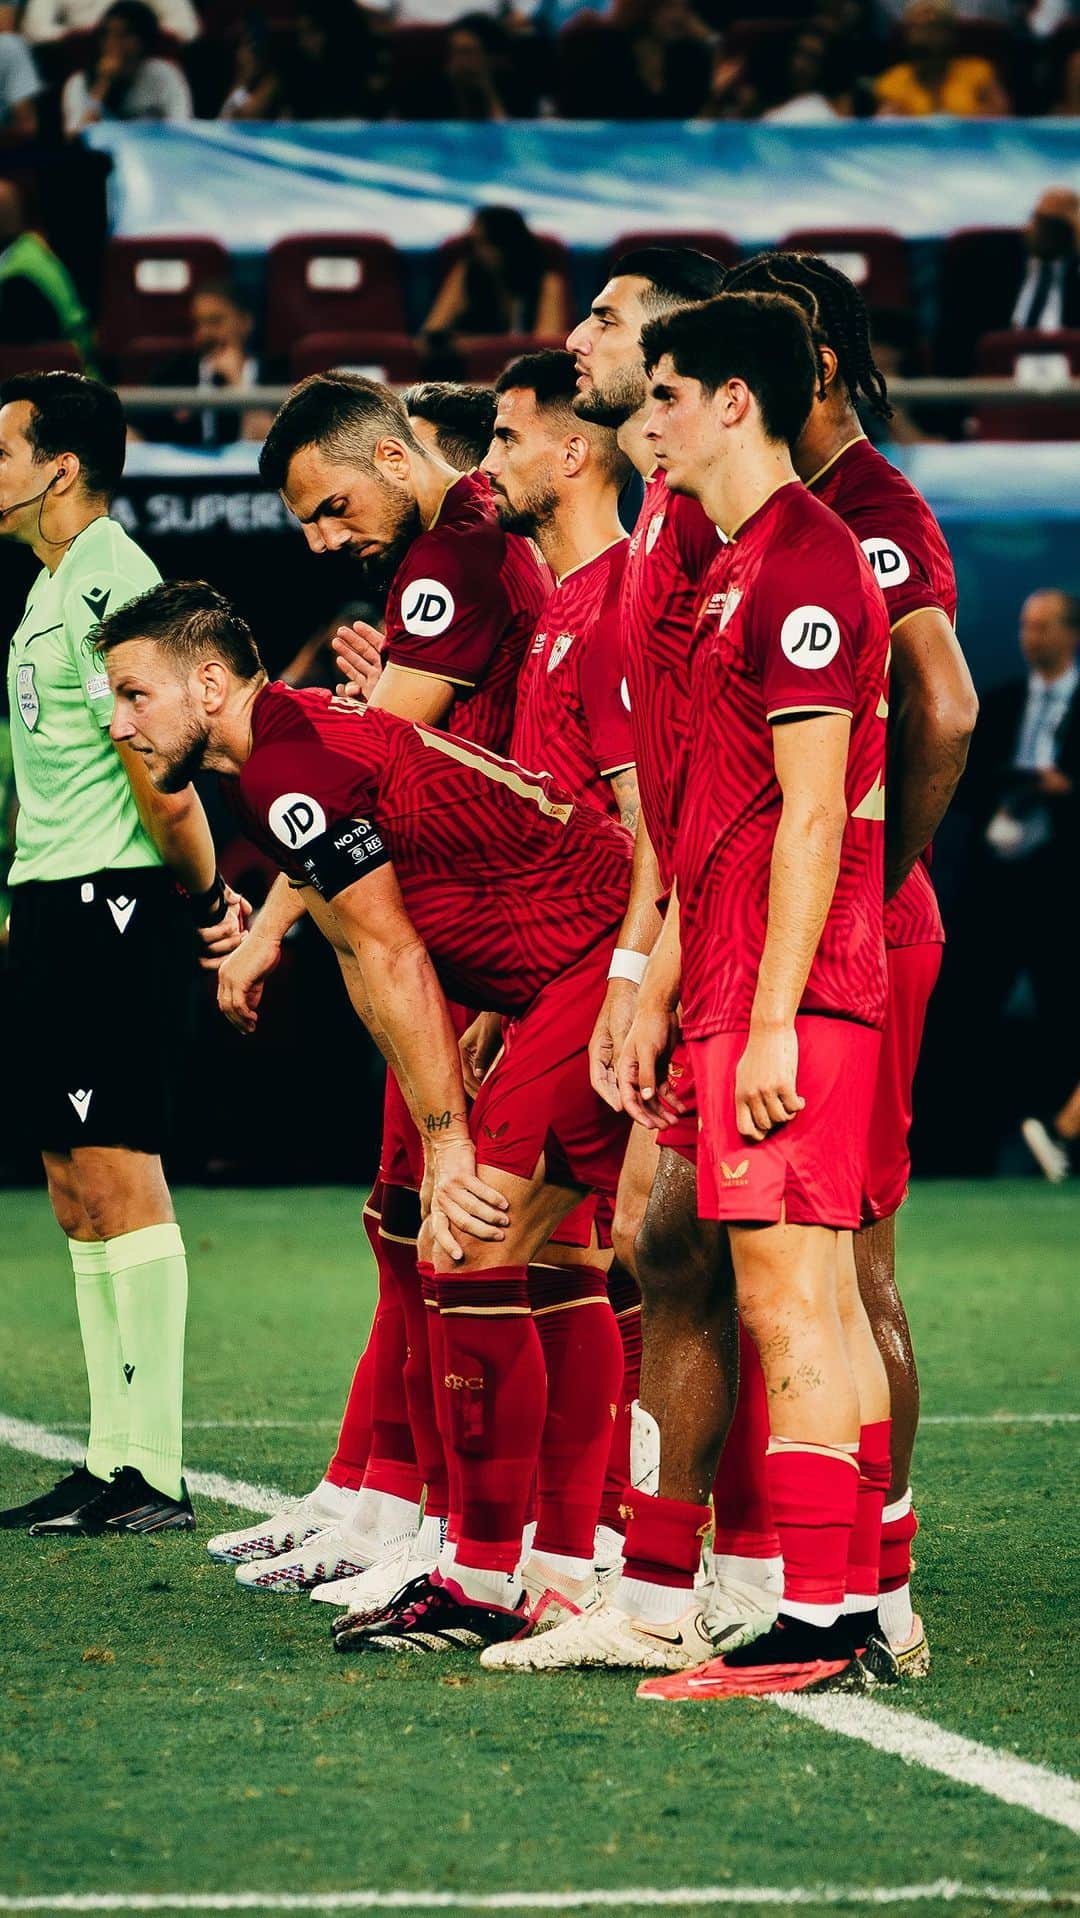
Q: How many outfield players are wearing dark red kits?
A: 7